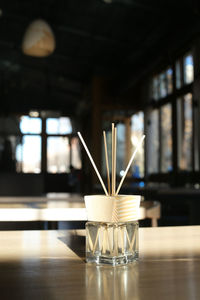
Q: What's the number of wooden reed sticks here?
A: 5